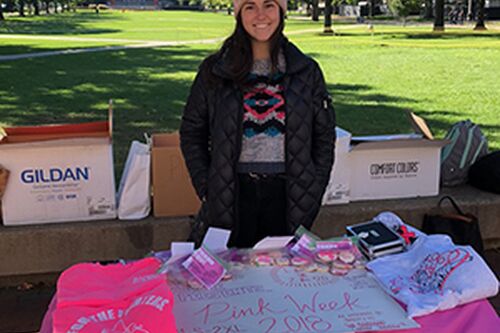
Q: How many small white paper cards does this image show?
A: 3